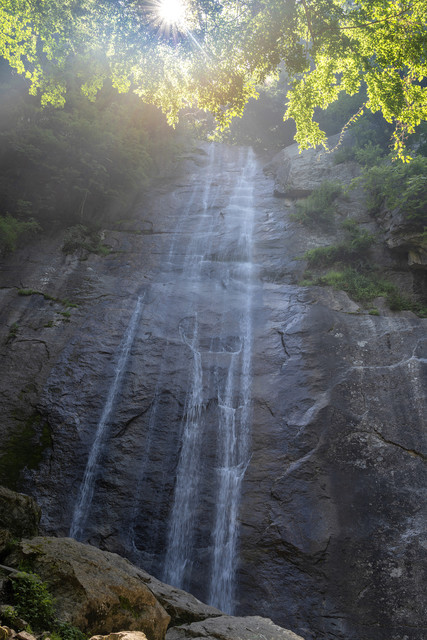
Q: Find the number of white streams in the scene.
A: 3